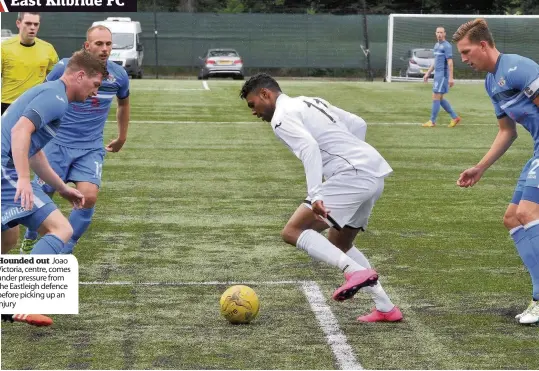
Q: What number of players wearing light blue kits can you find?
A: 4